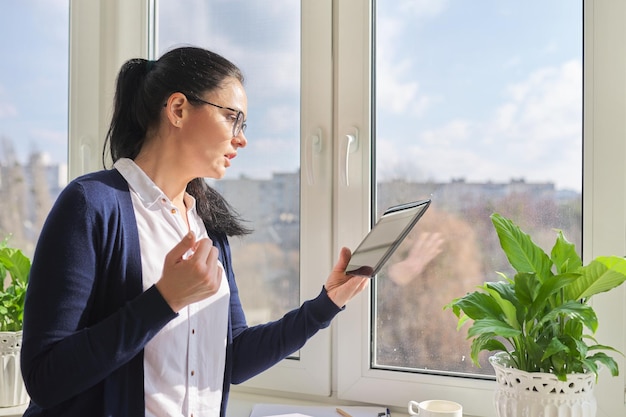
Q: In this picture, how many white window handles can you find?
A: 3